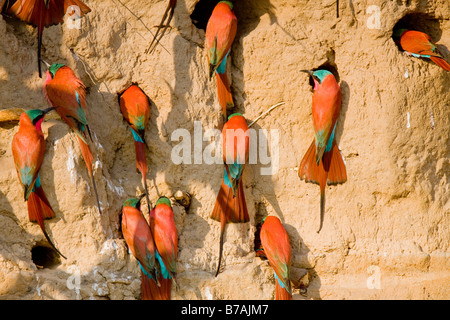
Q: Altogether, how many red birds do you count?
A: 11